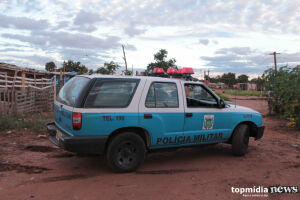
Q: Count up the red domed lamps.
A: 3